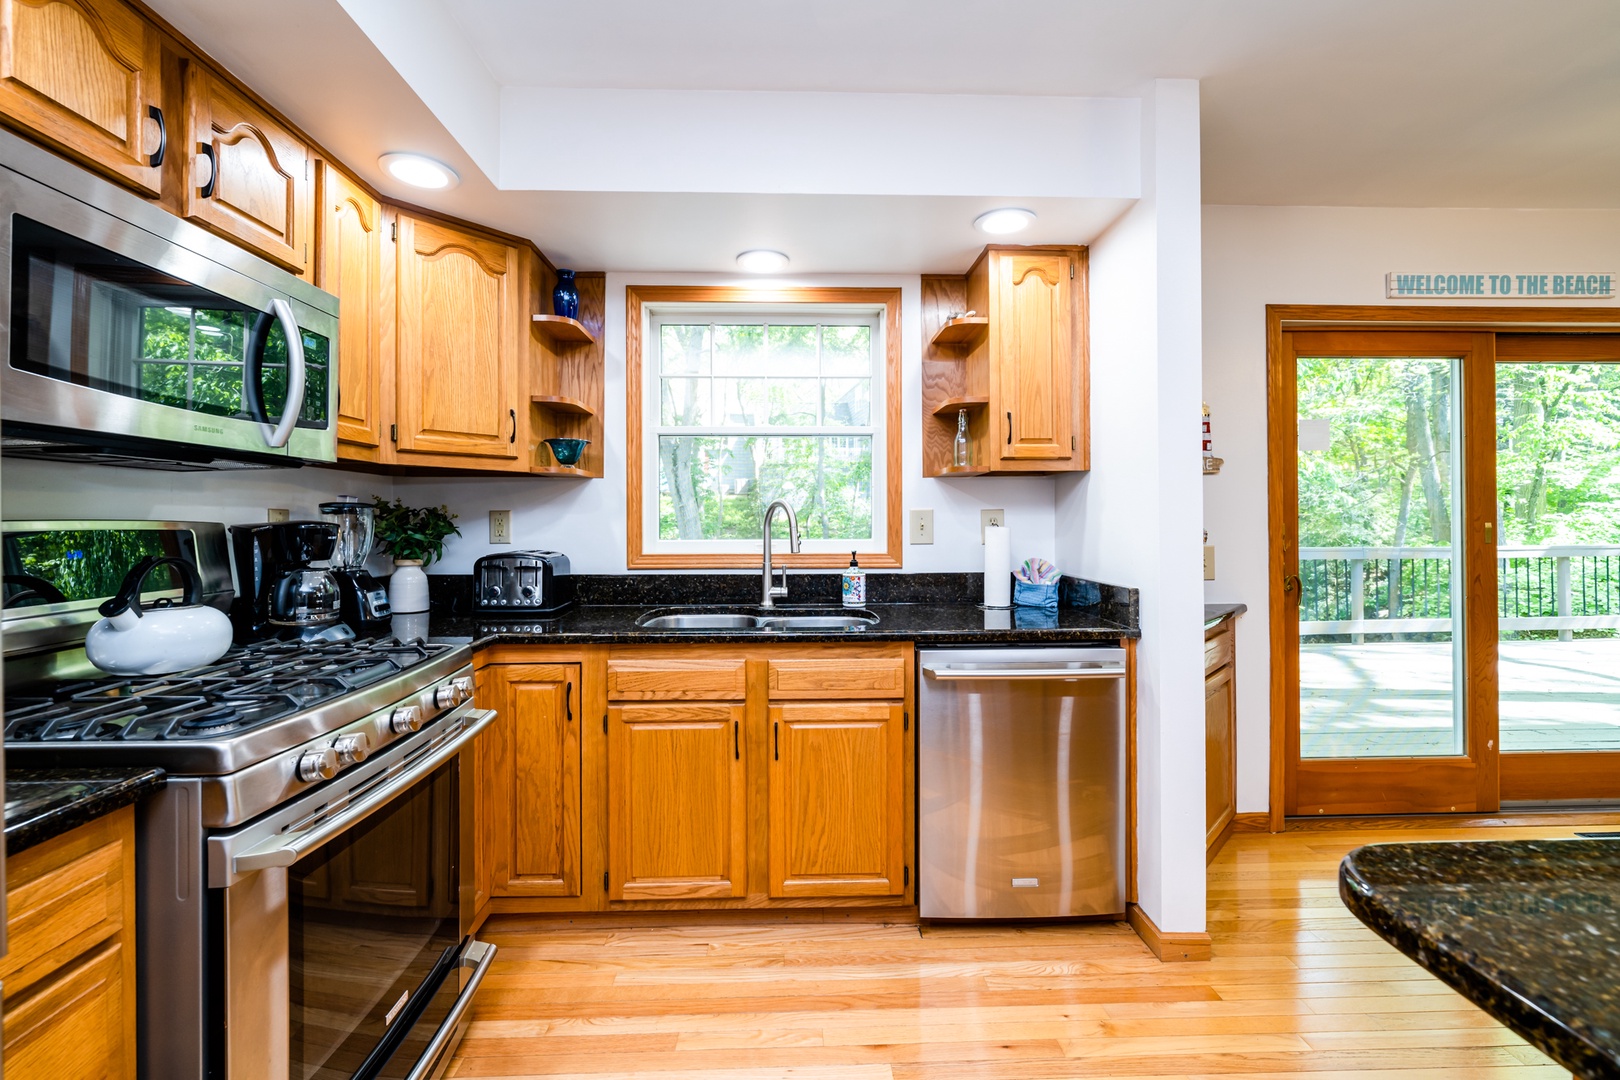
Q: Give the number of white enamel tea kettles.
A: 1